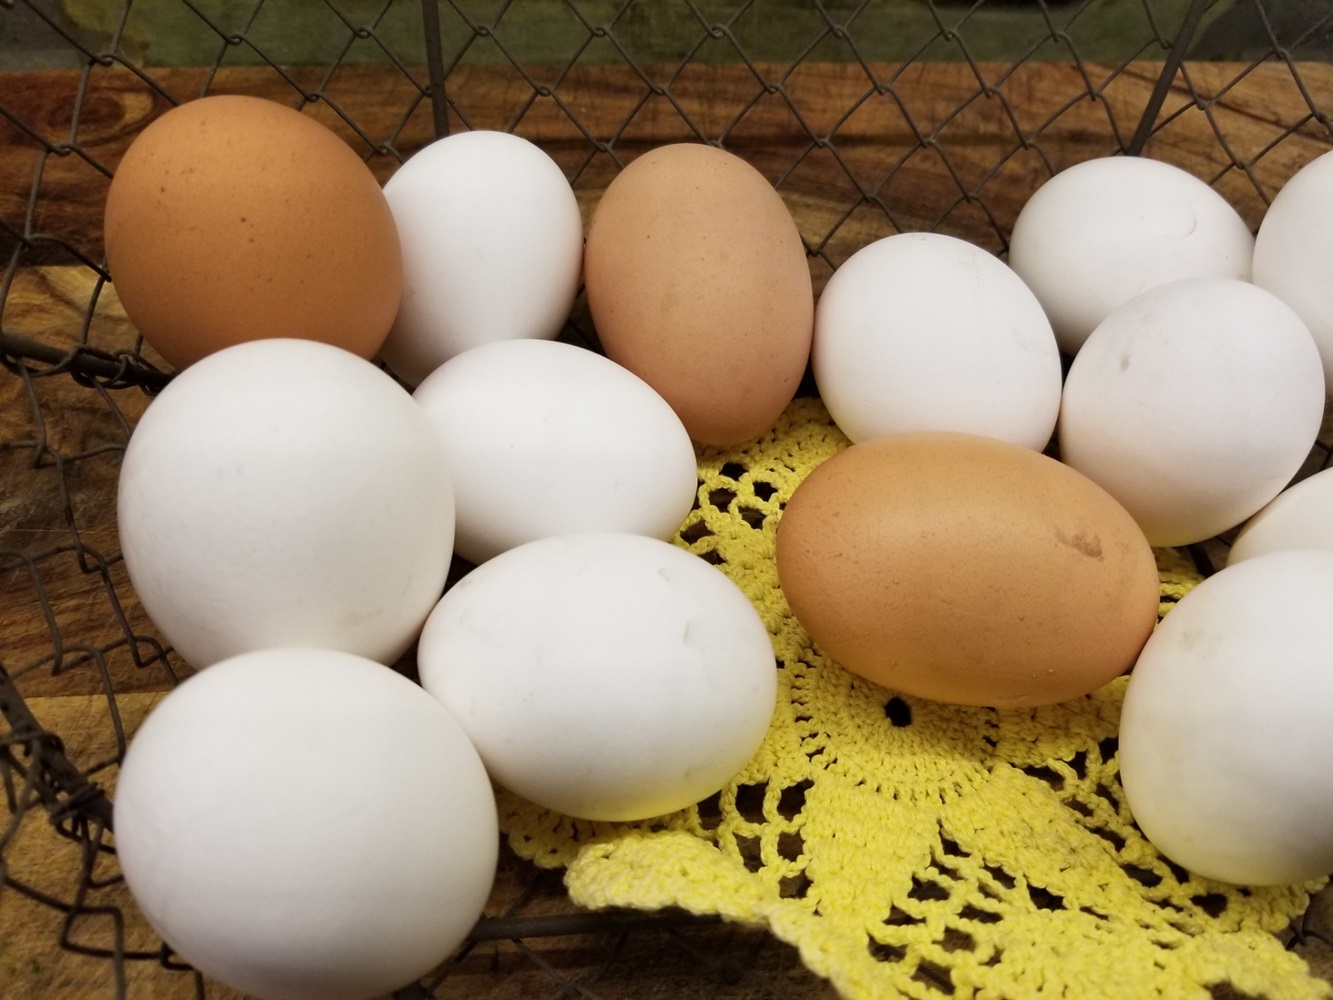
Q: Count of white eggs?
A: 11